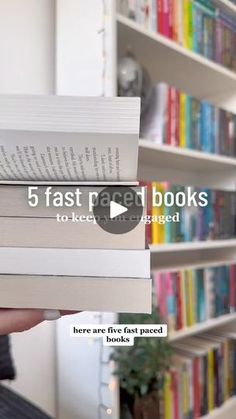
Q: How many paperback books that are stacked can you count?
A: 5